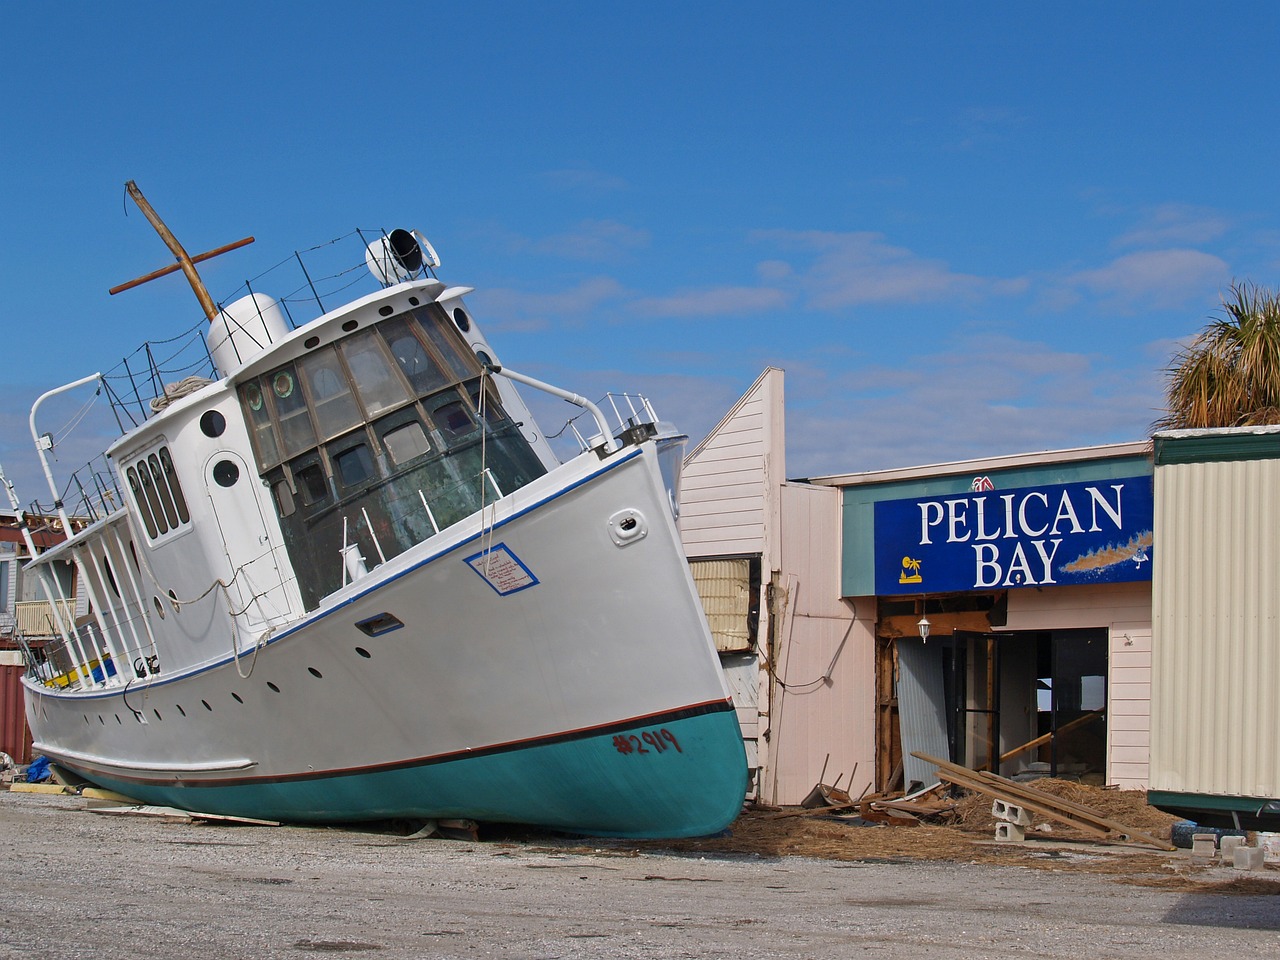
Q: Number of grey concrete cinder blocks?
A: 5